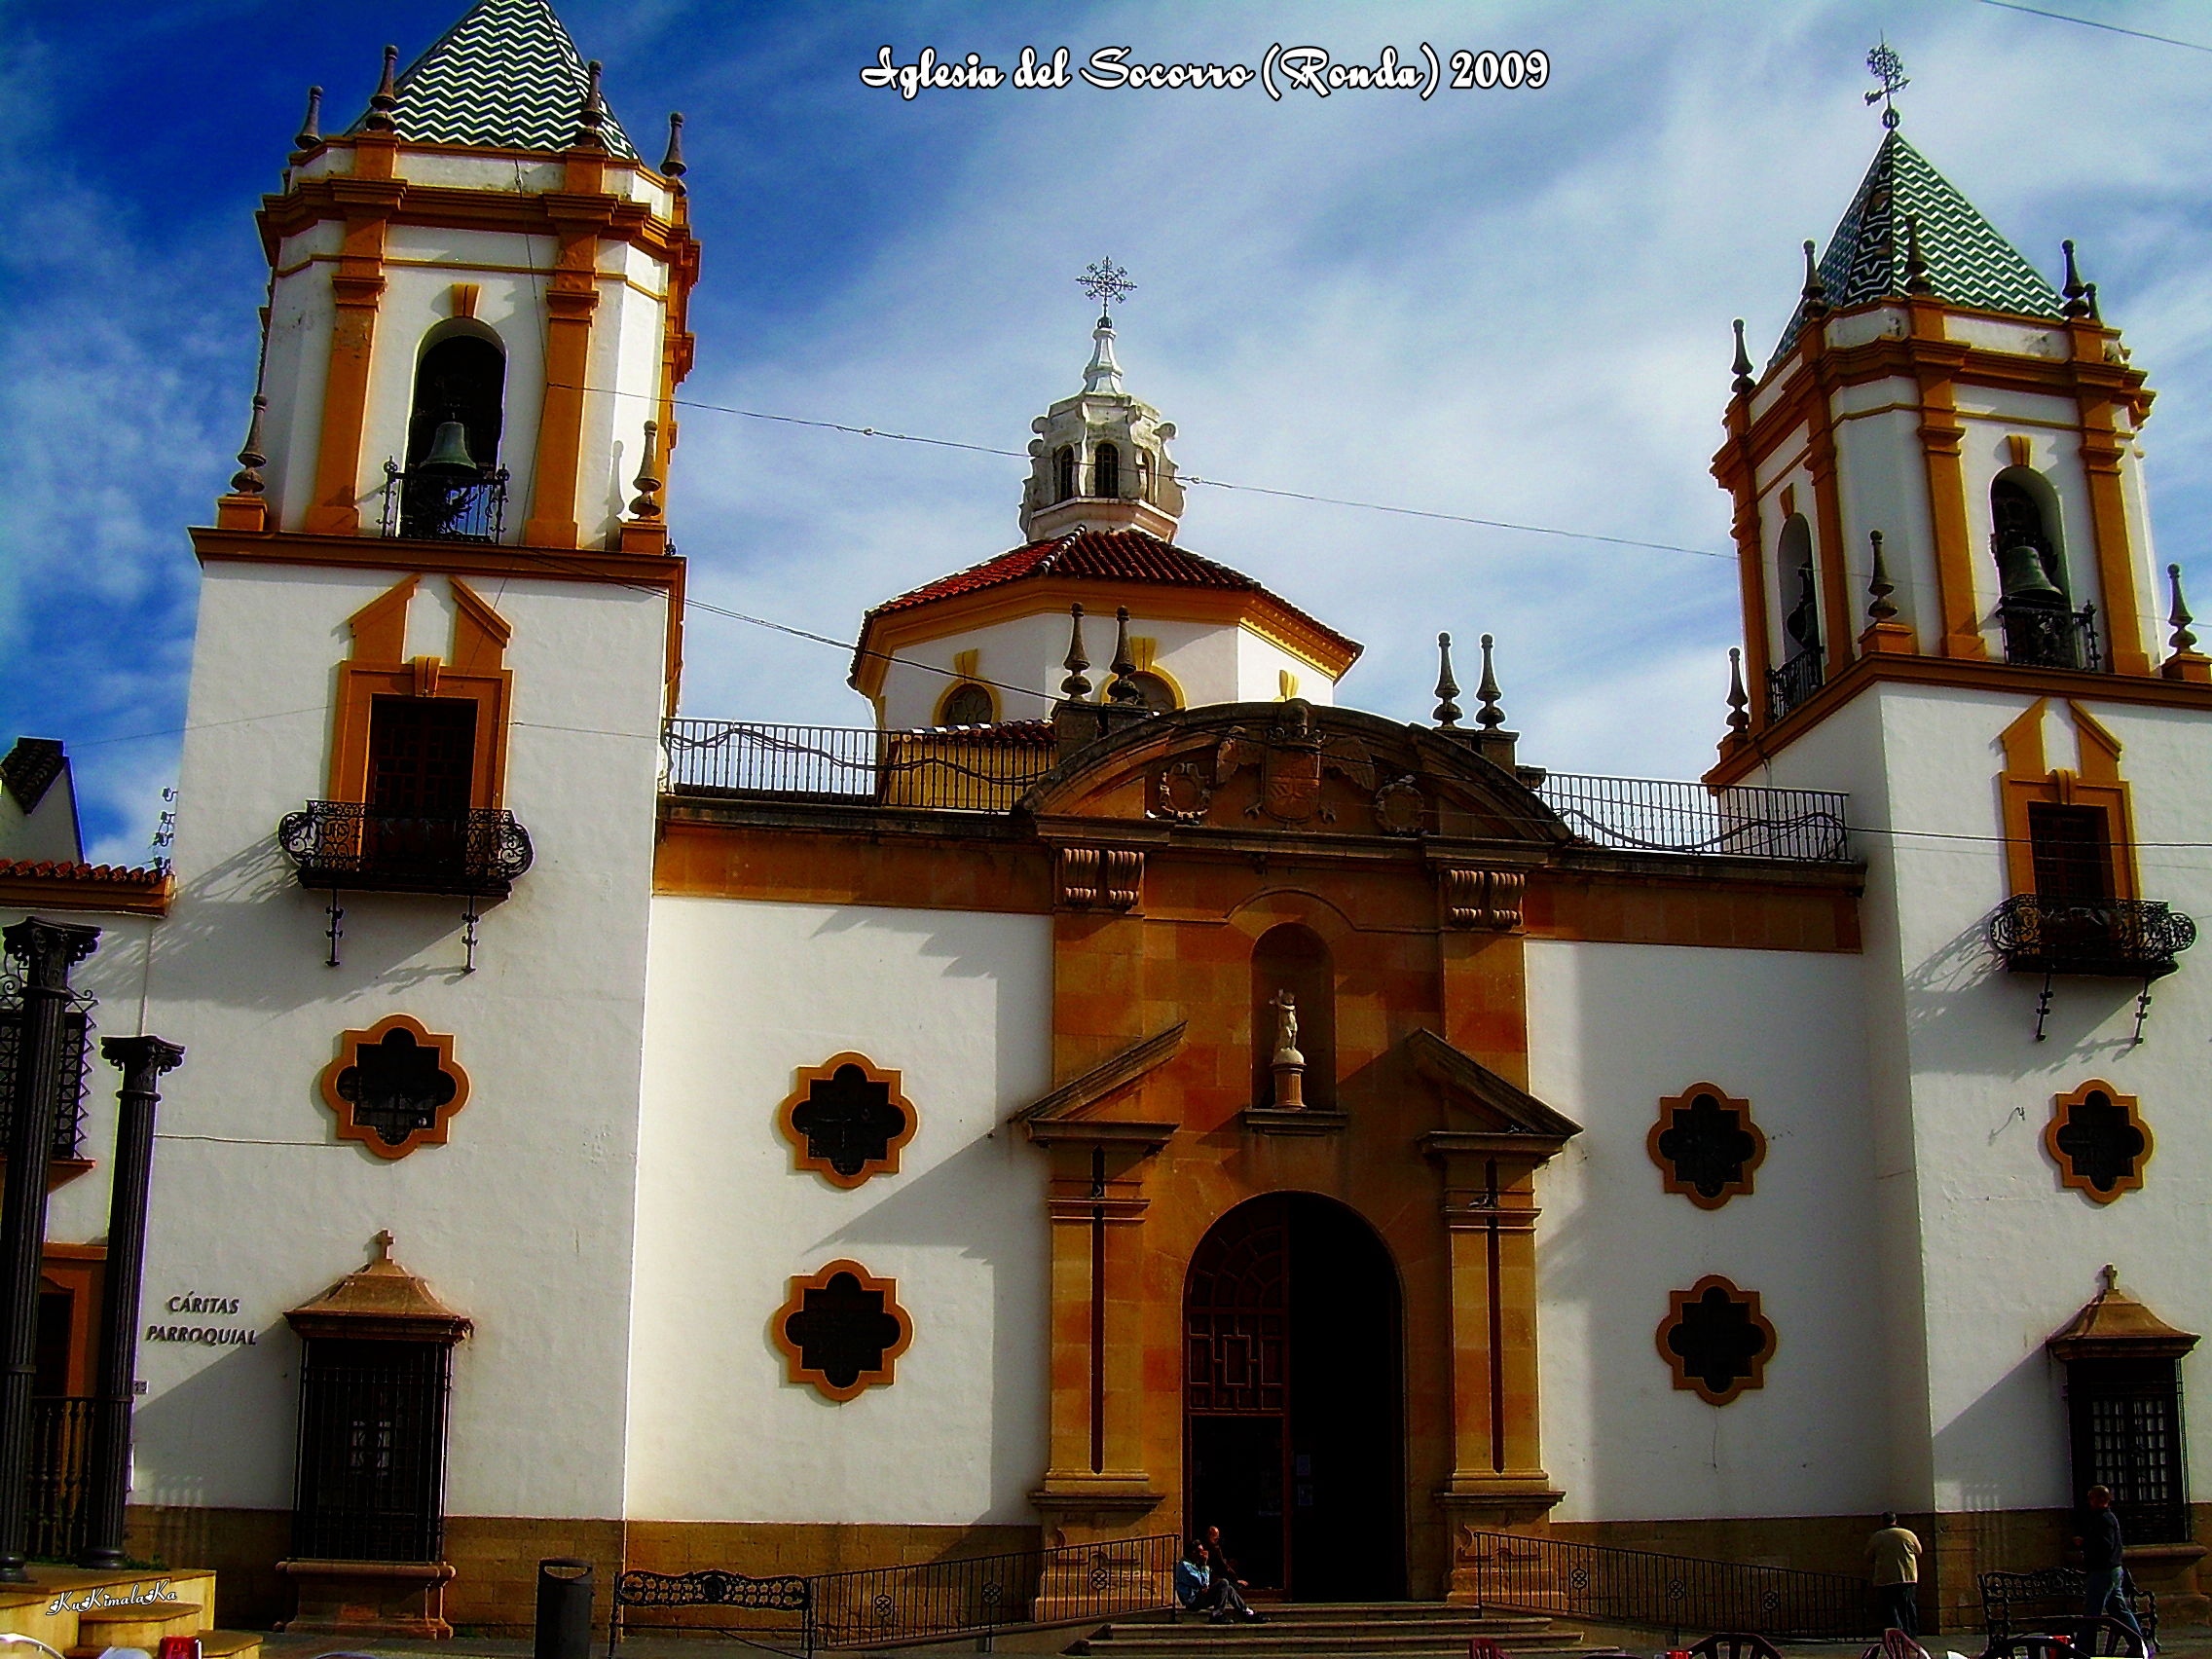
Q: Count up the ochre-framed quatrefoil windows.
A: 6